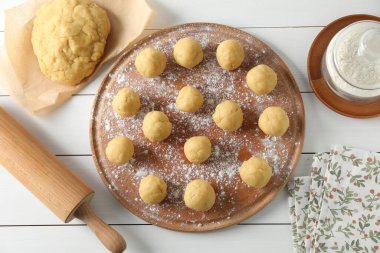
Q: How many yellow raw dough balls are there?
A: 14